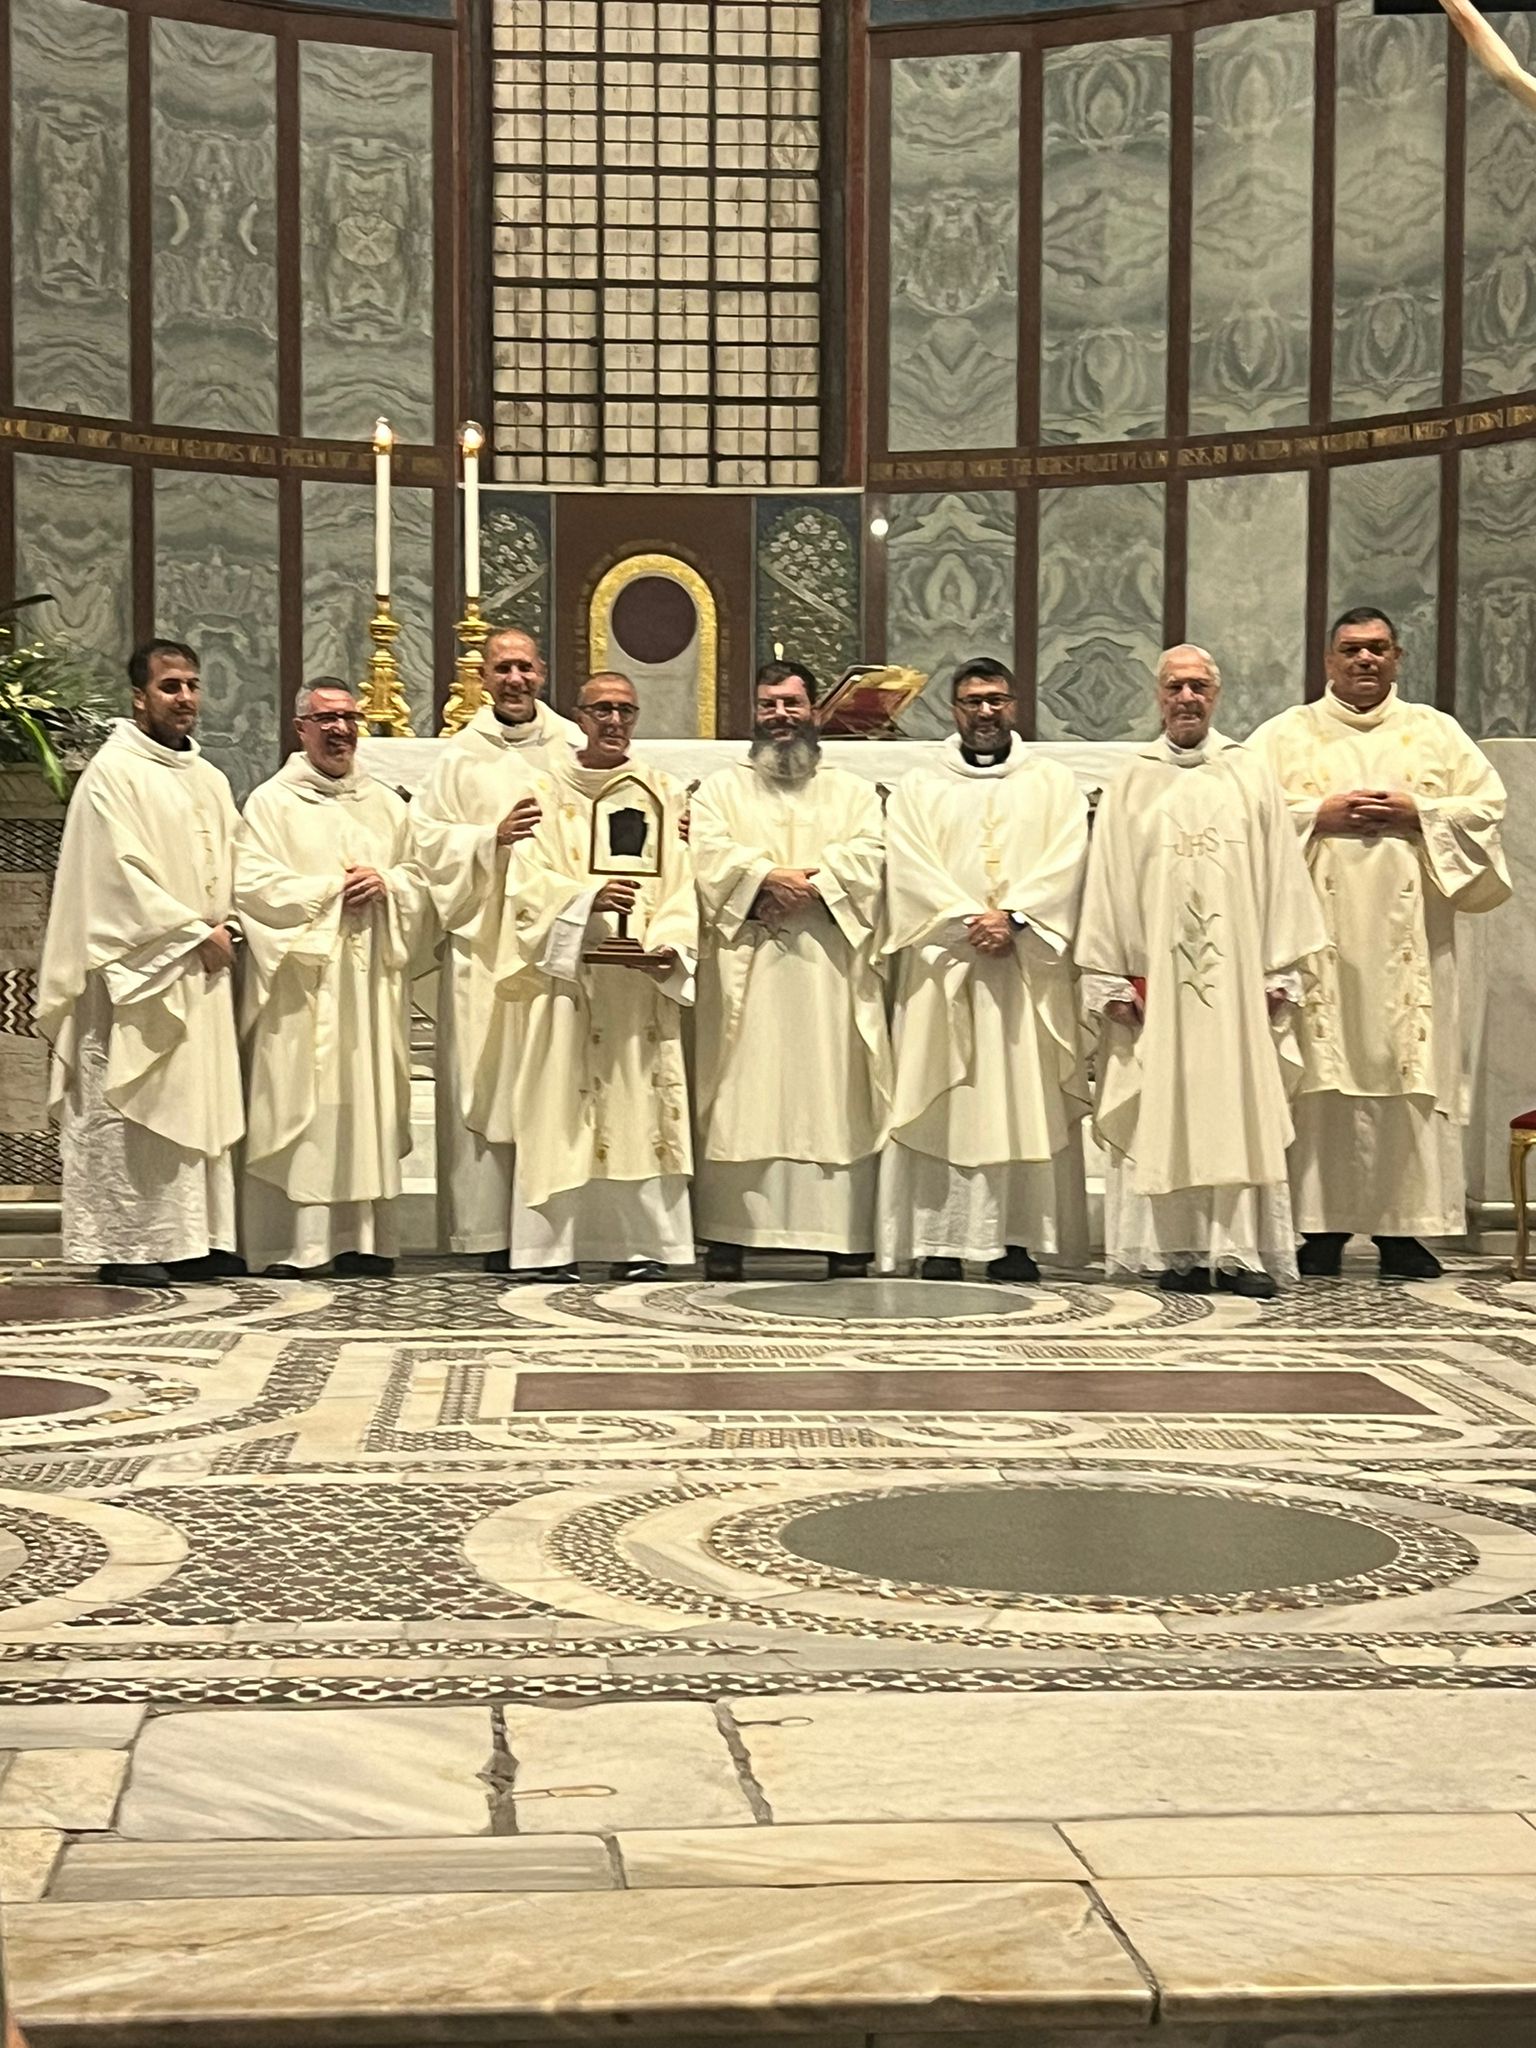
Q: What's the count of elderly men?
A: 1